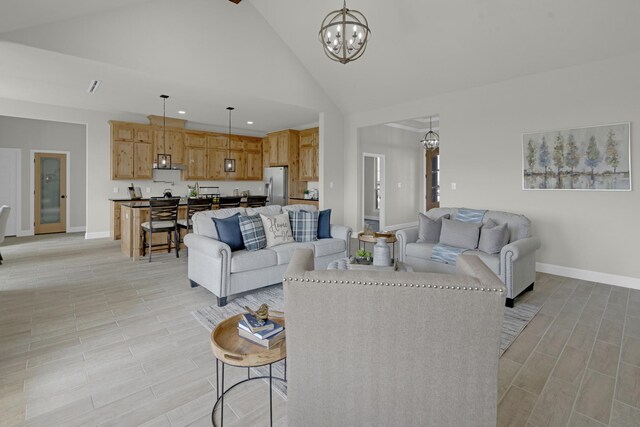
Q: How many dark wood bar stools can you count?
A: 4